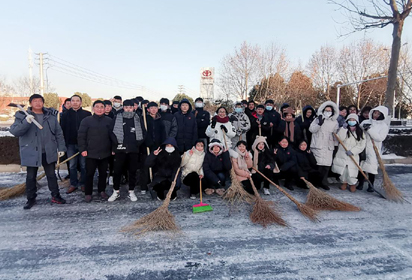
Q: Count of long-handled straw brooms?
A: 7